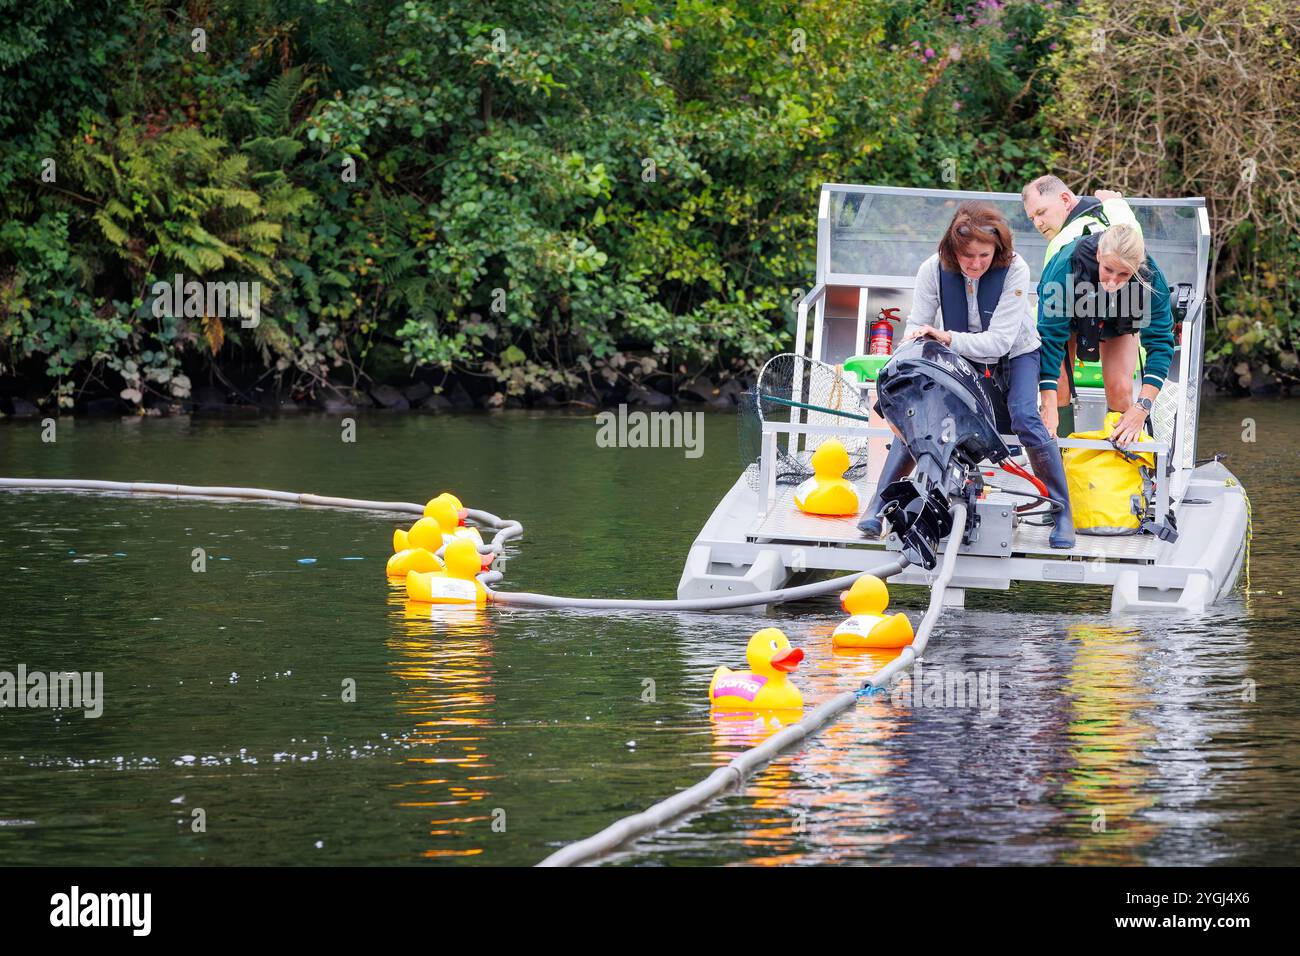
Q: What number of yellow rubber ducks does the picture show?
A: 6